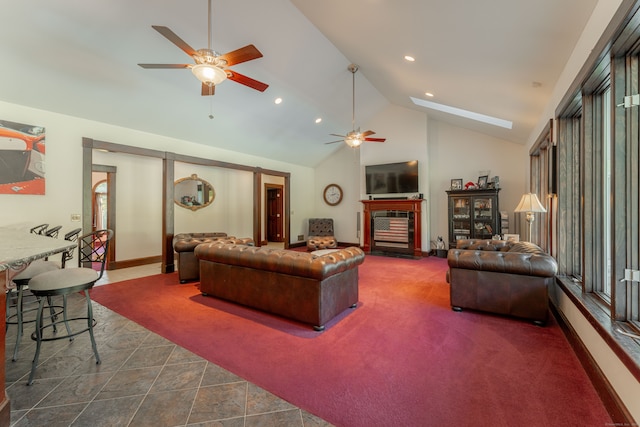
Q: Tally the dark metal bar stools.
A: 4